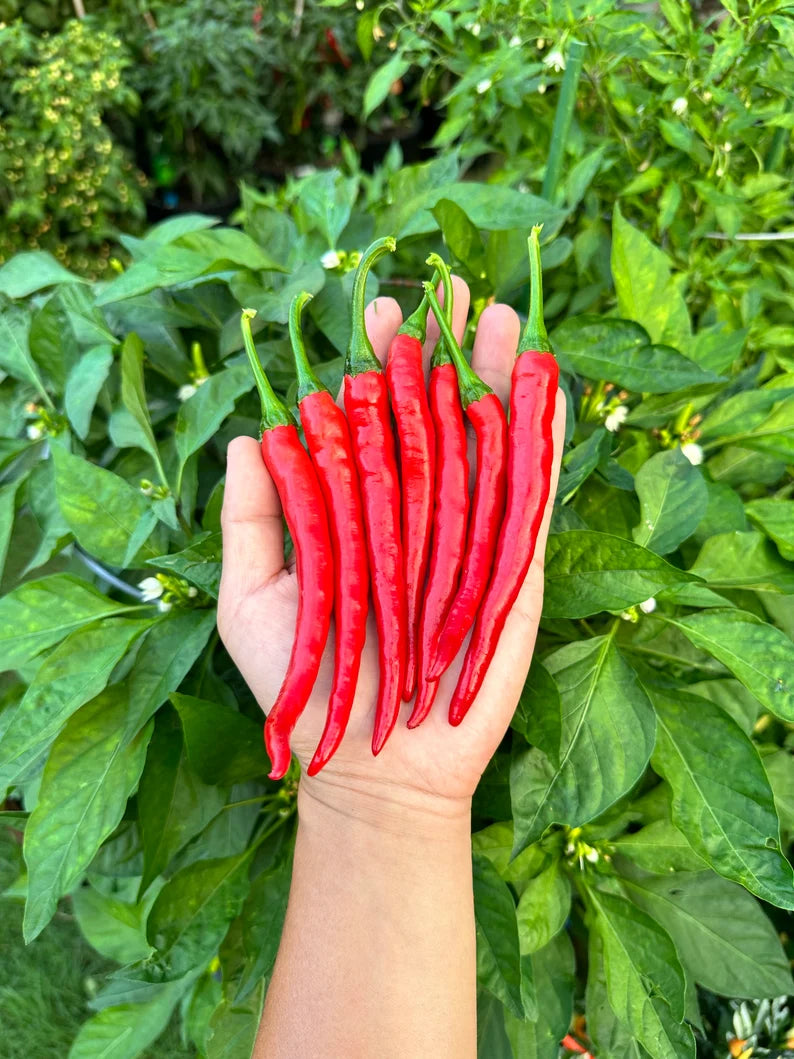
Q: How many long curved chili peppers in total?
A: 7